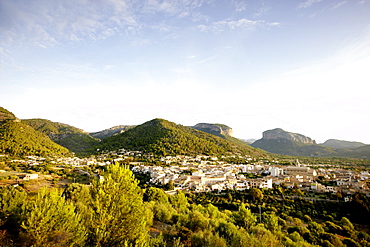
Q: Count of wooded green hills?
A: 3